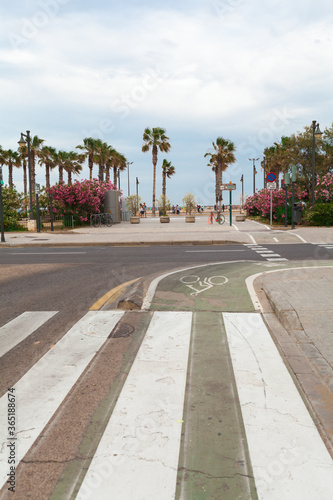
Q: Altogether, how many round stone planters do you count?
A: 4